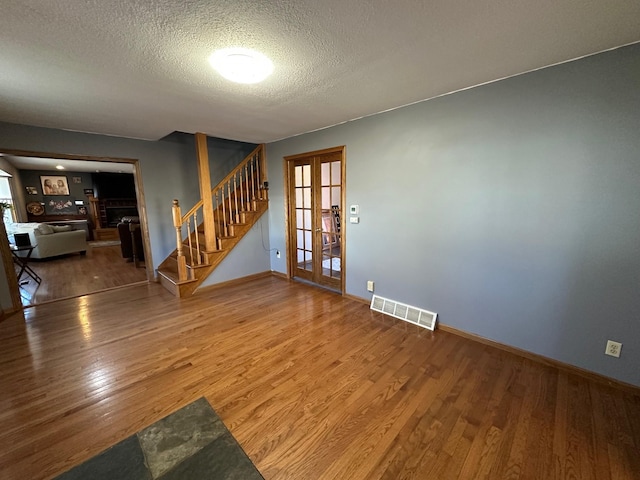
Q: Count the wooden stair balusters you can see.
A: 10